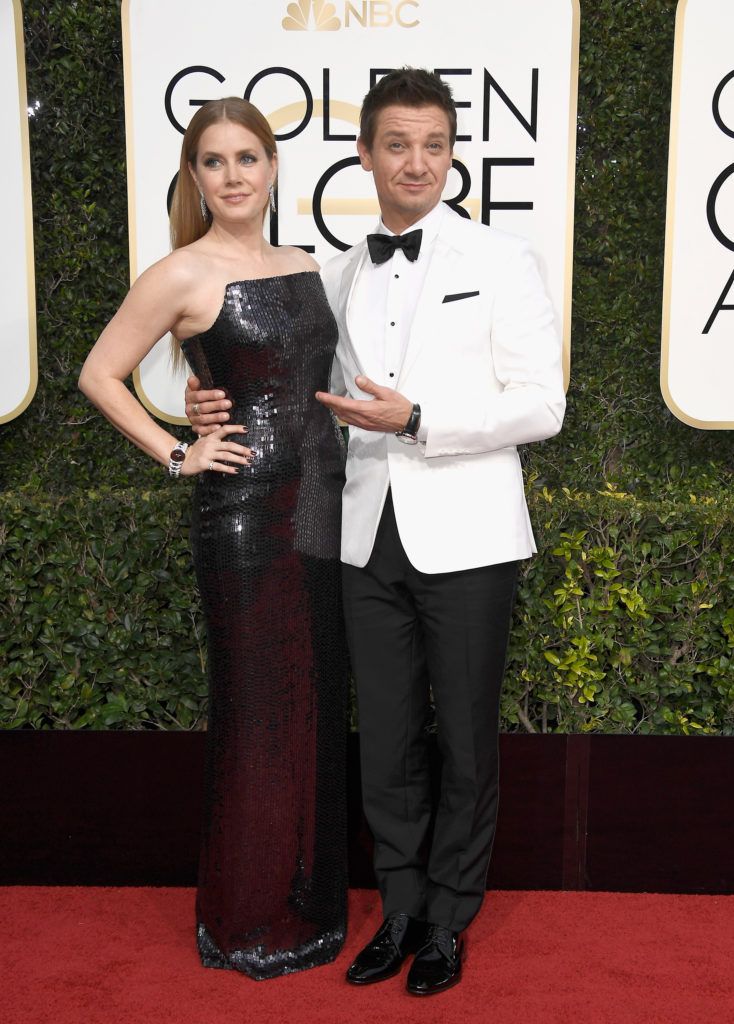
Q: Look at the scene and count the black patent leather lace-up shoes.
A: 2